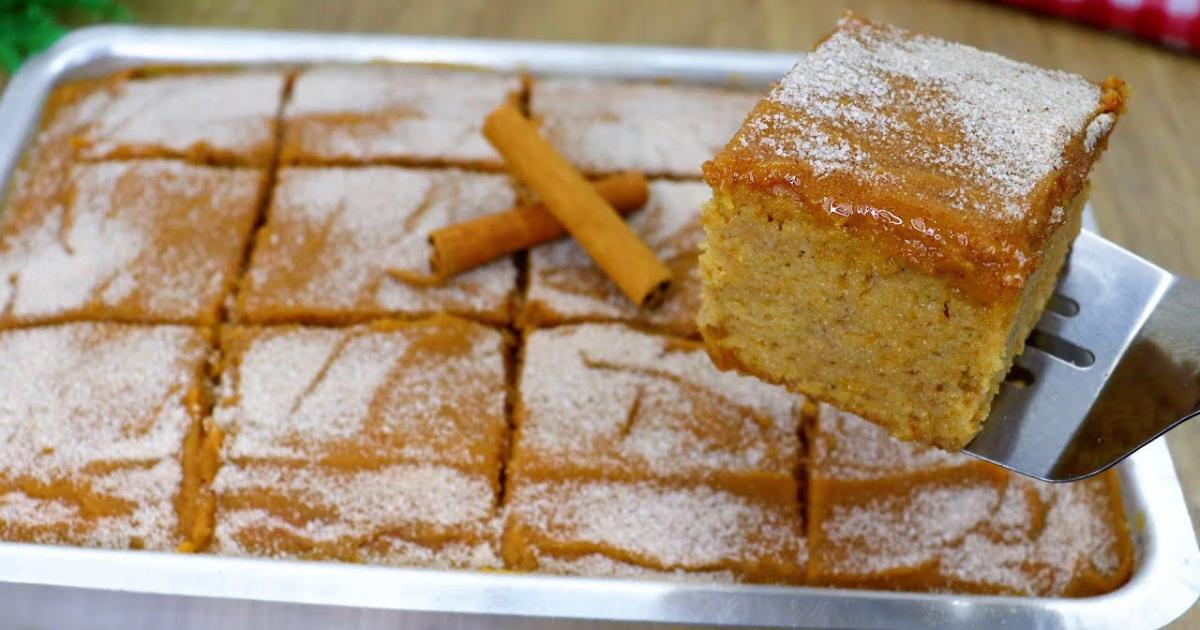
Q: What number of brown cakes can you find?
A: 11